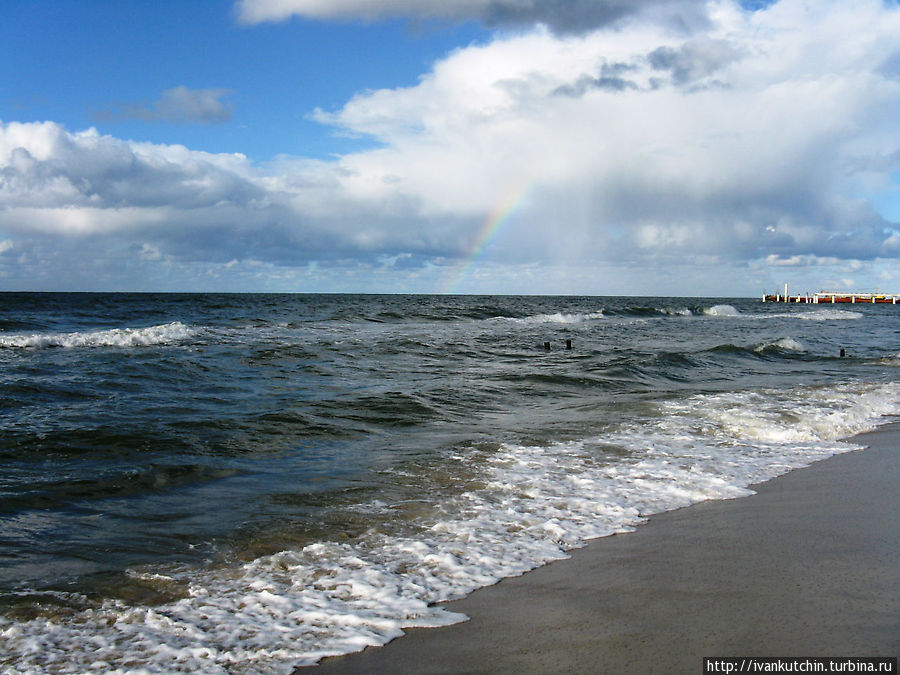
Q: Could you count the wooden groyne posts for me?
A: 3